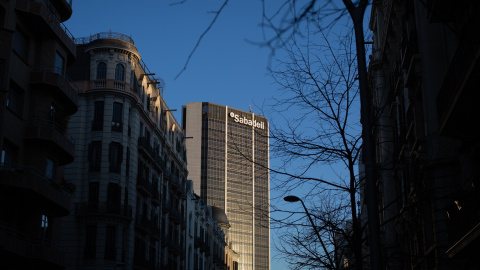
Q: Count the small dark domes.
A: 1